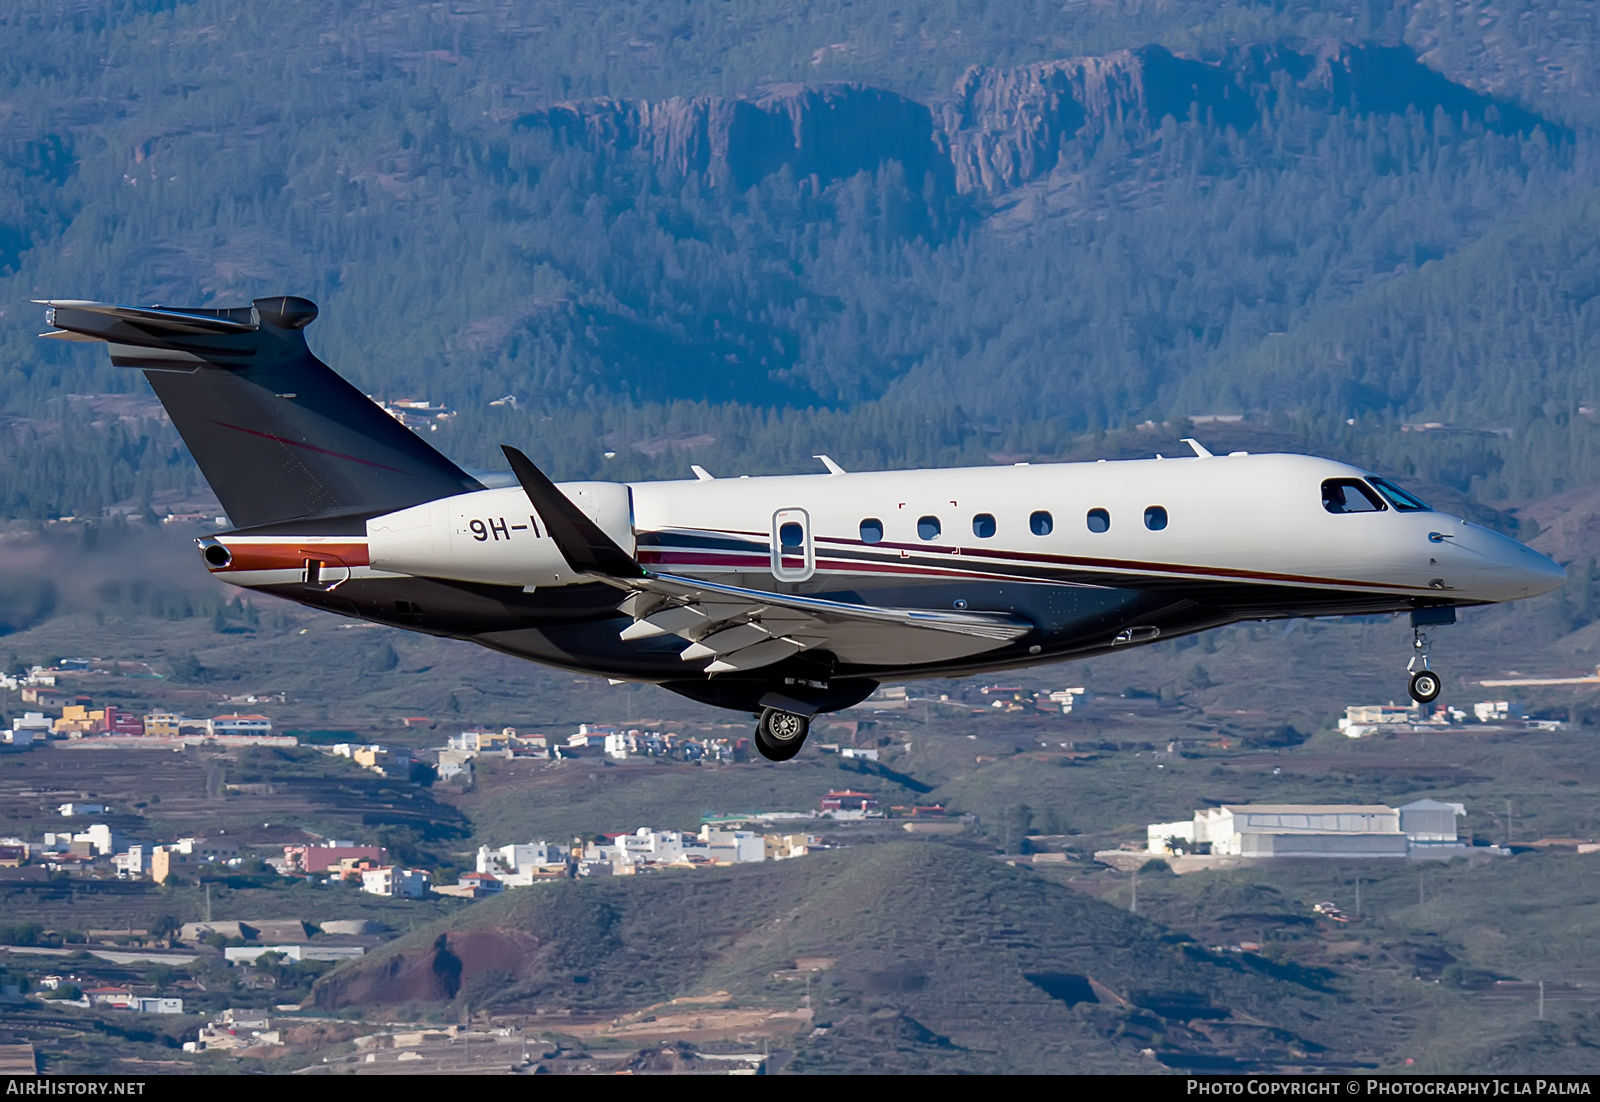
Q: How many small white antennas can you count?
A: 3